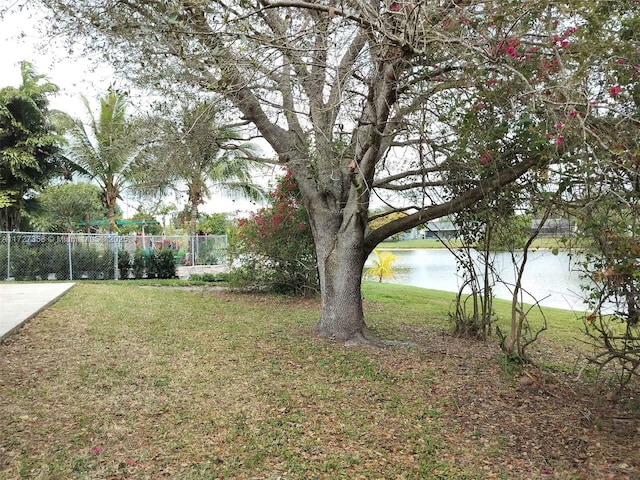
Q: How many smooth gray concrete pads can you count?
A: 1